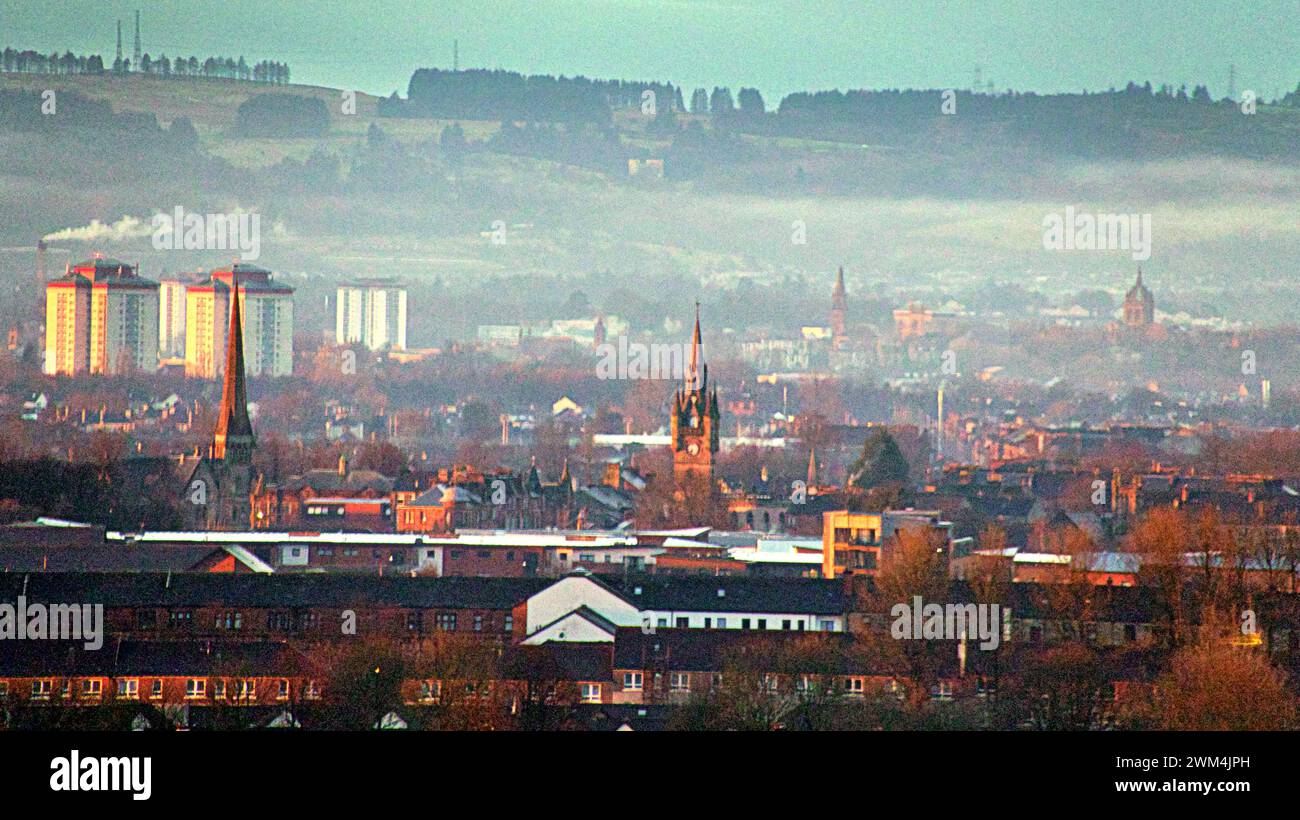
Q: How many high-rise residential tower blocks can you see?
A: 4